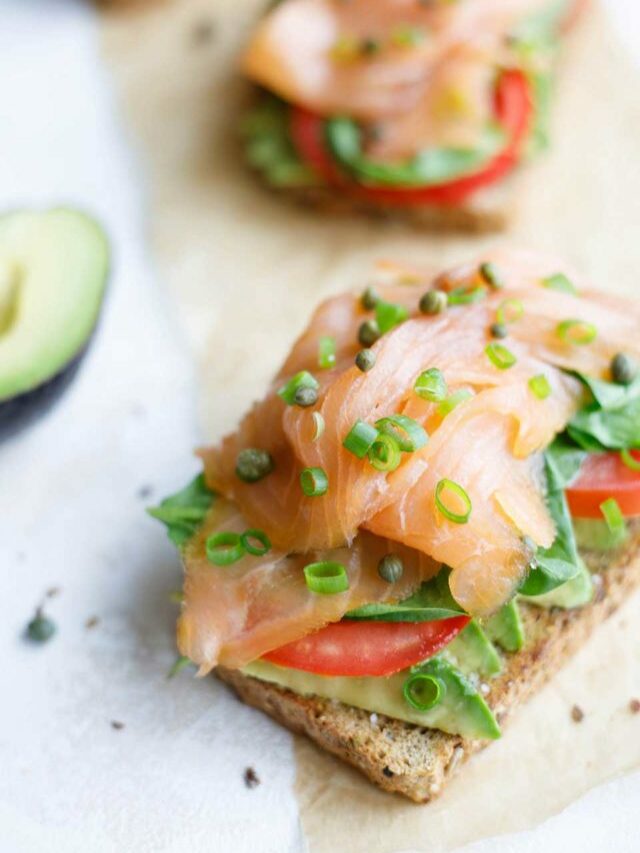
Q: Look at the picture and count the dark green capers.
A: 11